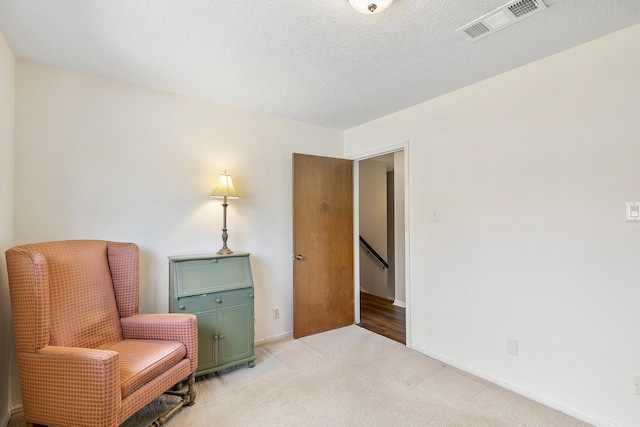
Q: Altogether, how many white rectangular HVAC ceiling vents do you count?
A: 1